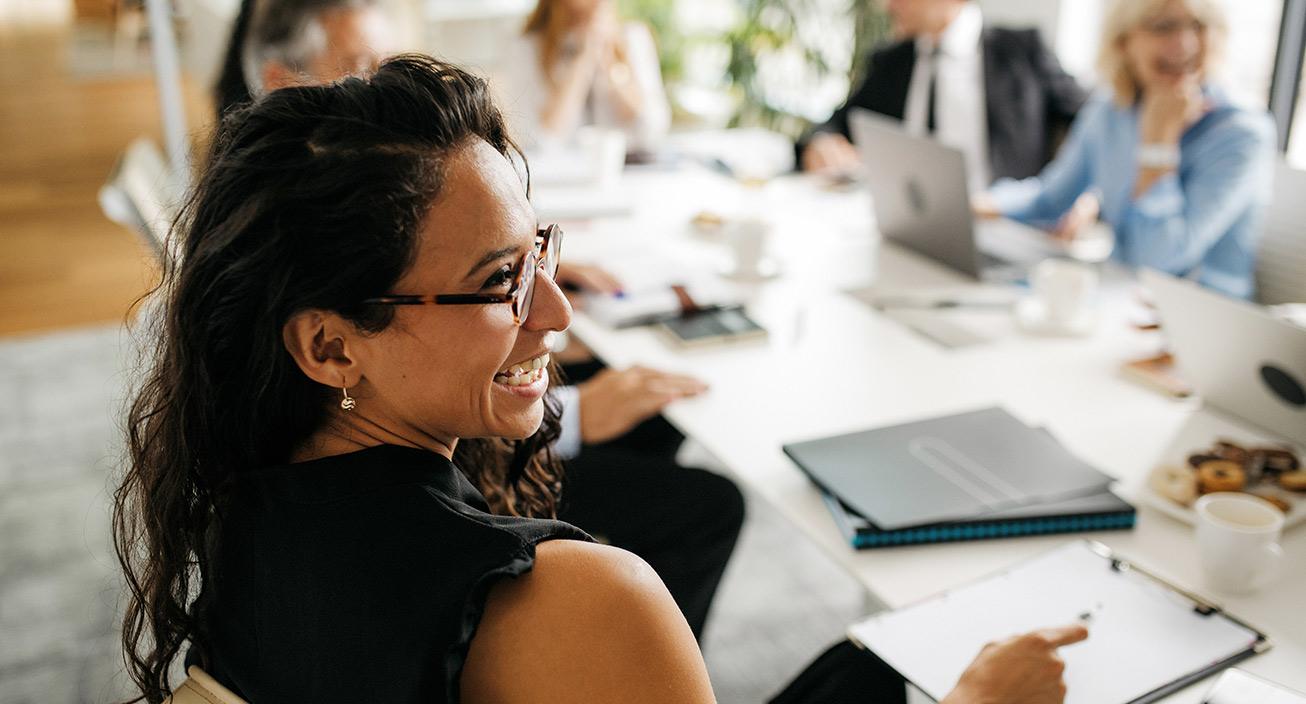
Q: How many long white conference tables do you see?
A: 1